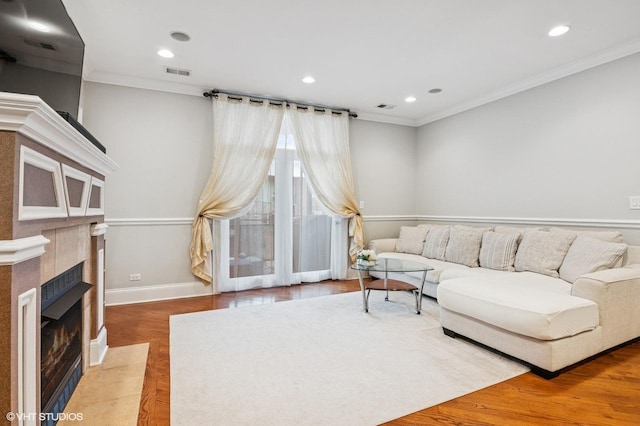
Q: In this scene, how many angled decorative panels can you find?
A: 3